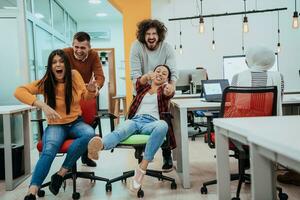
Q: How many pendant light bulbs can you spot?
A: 6